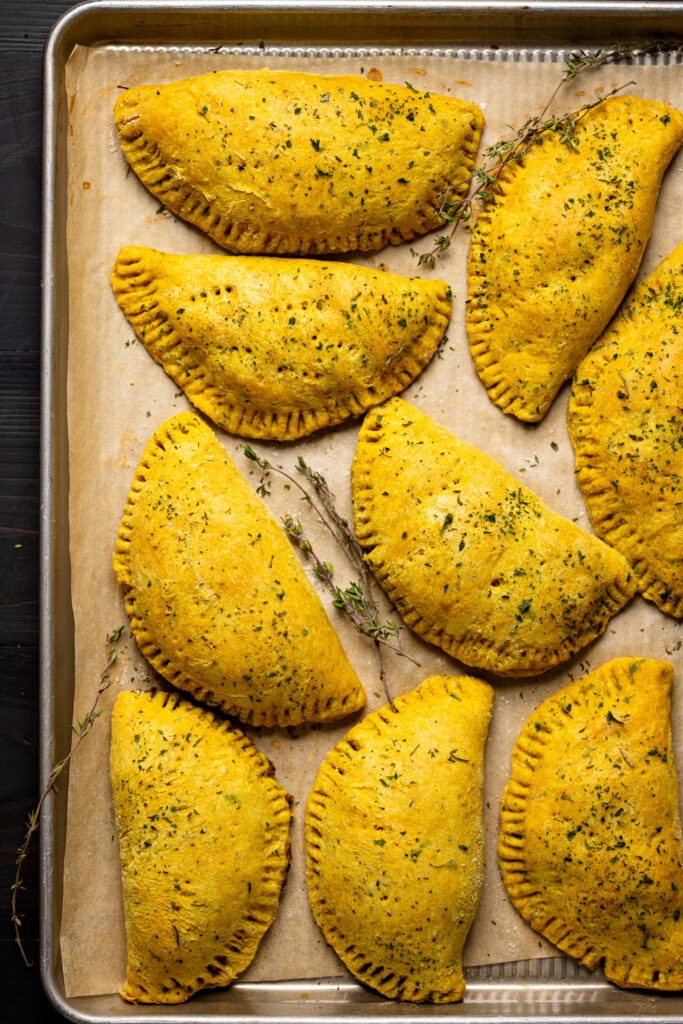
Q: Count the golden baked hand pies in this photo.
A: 9